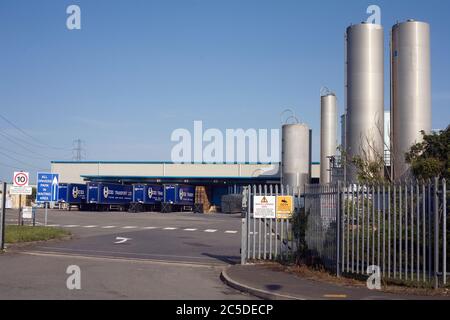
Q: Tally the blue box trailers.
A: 4